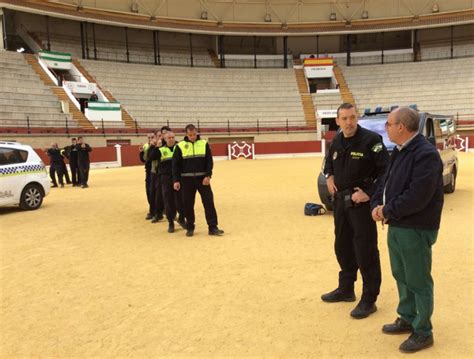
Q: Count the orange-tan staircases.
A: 4